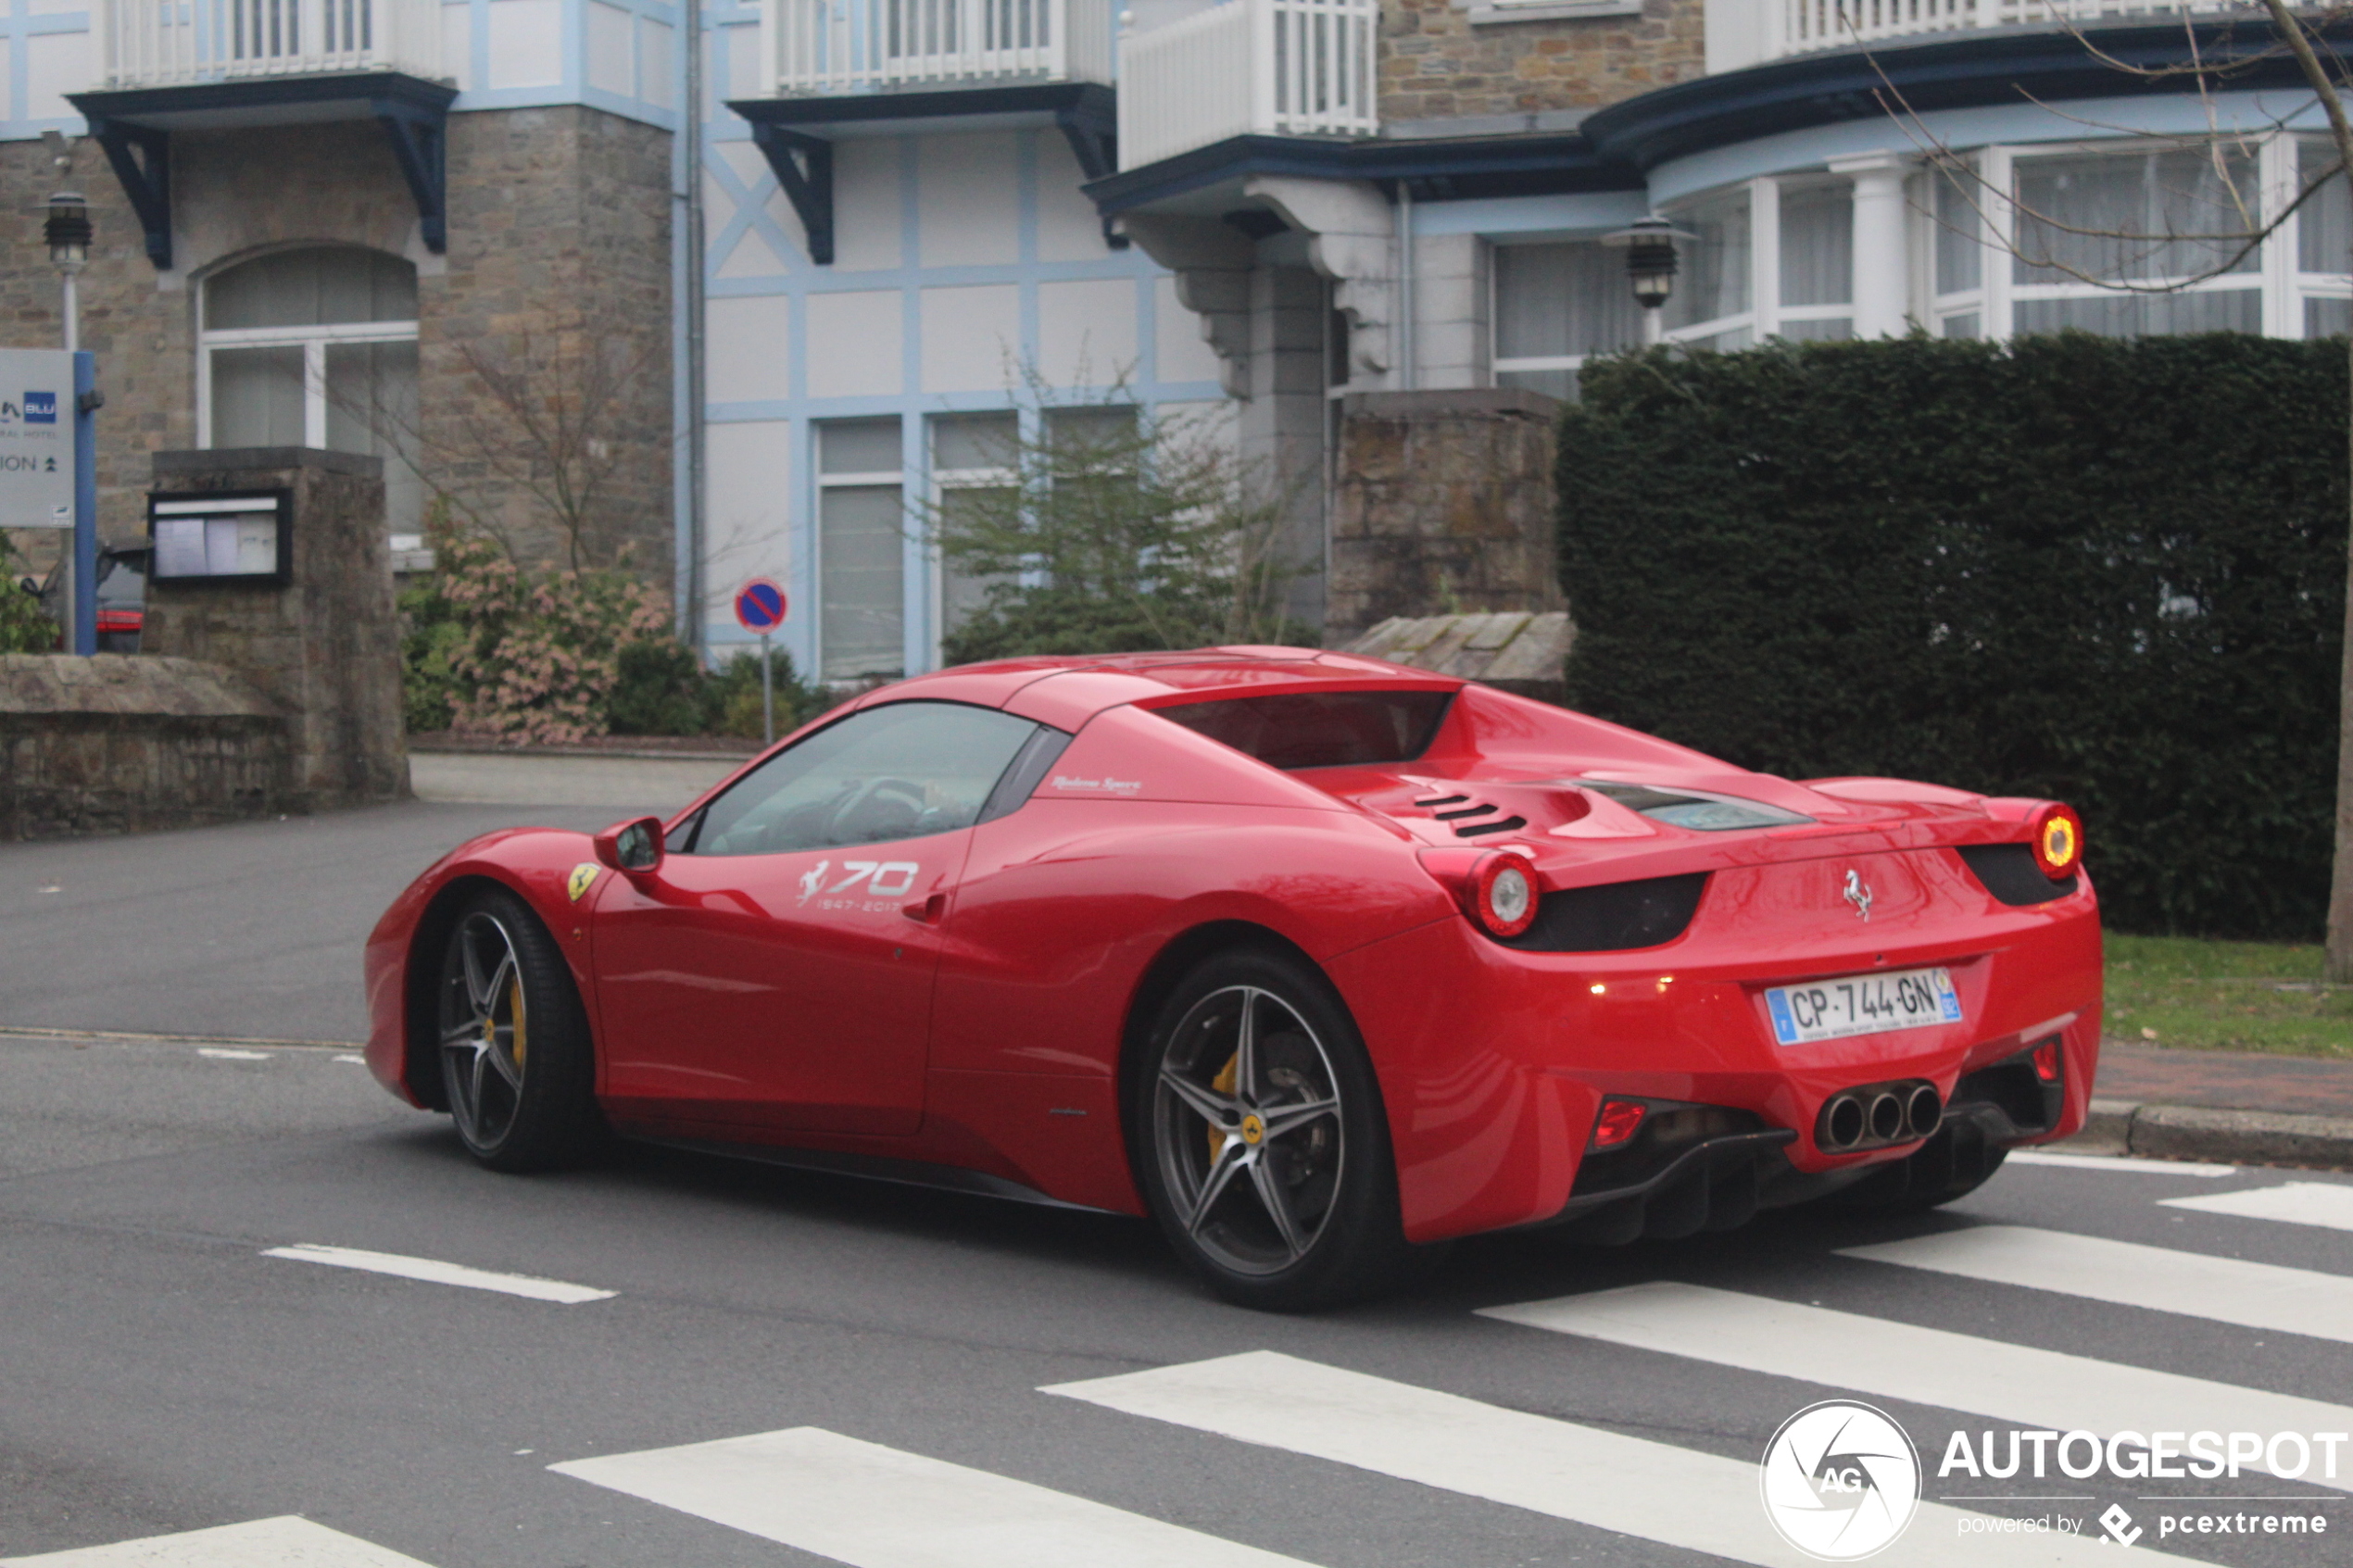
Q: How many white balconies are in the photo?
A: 4